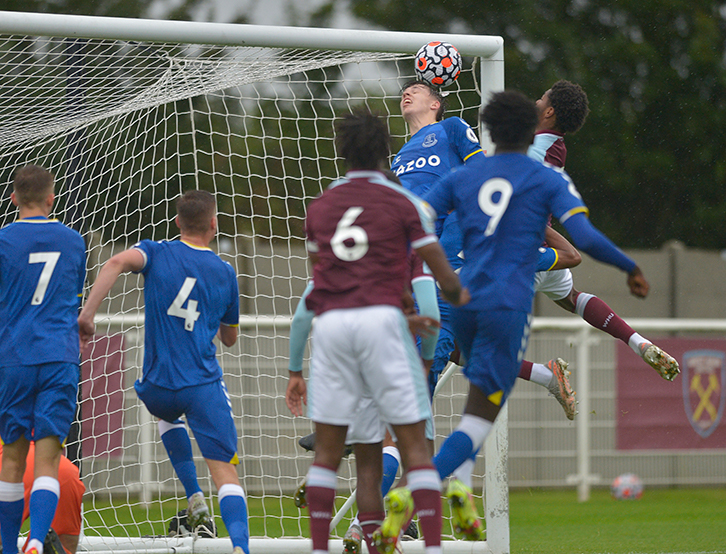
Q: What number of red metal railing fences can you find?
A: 0